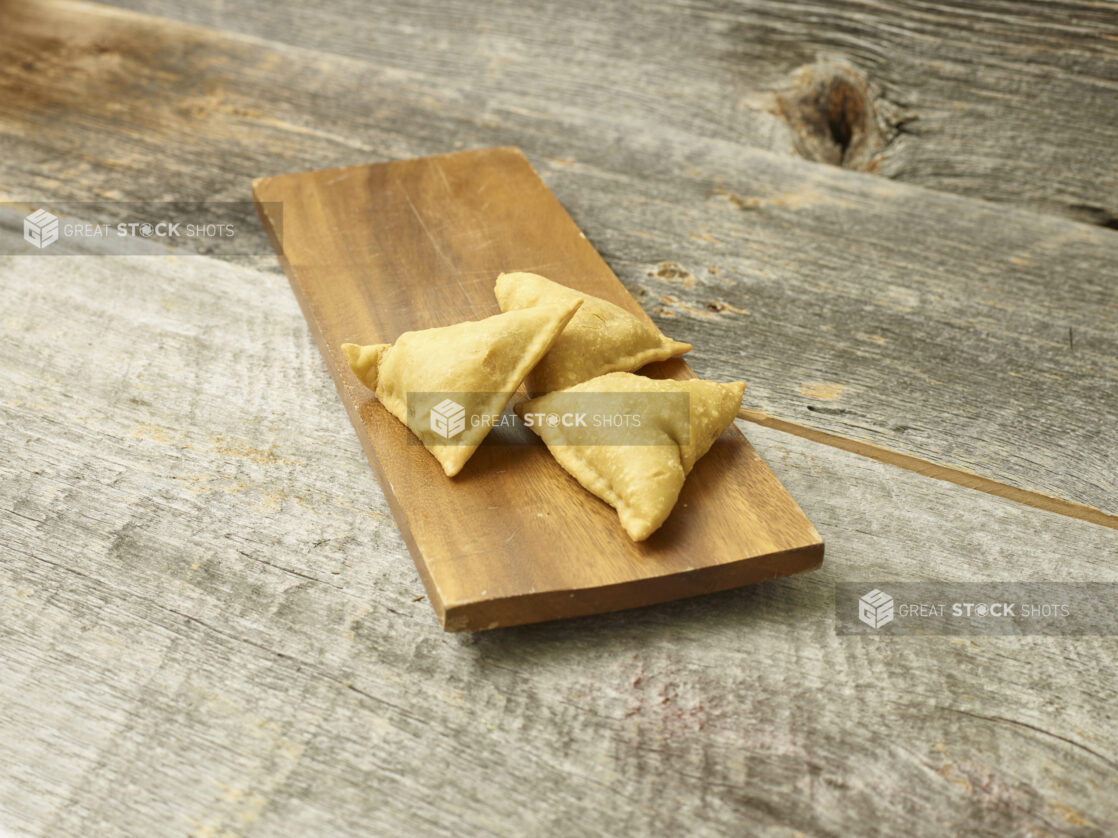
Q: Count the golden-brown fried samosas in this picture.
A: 3